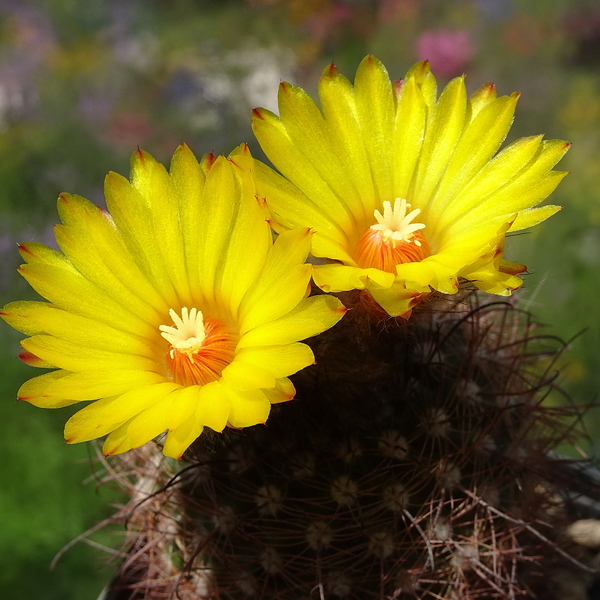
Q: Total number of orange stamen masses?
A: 2